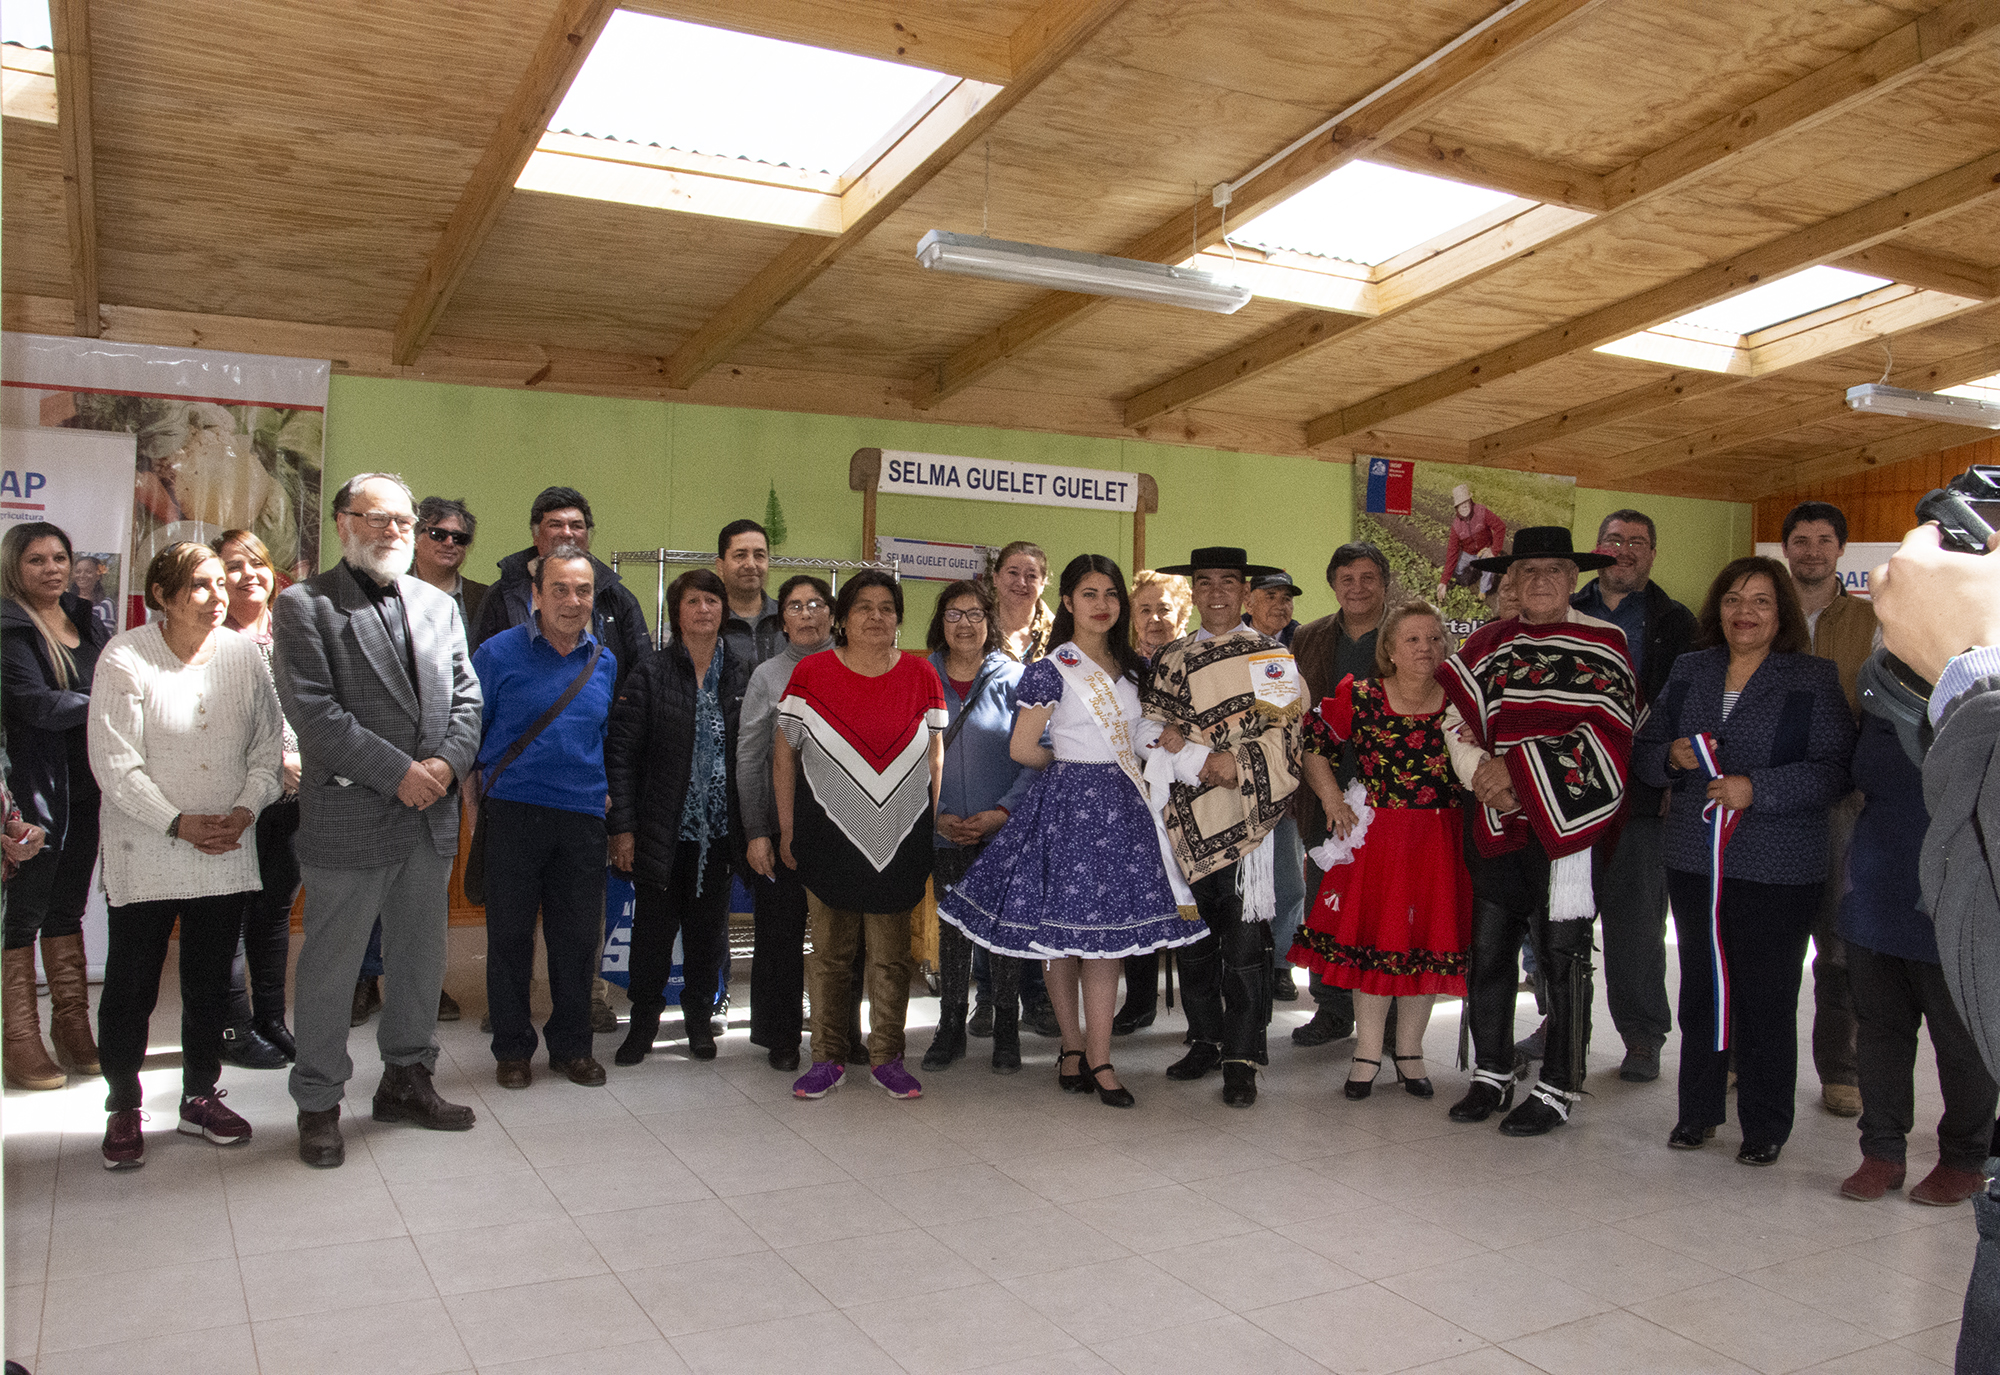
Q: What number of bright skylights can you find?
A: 5